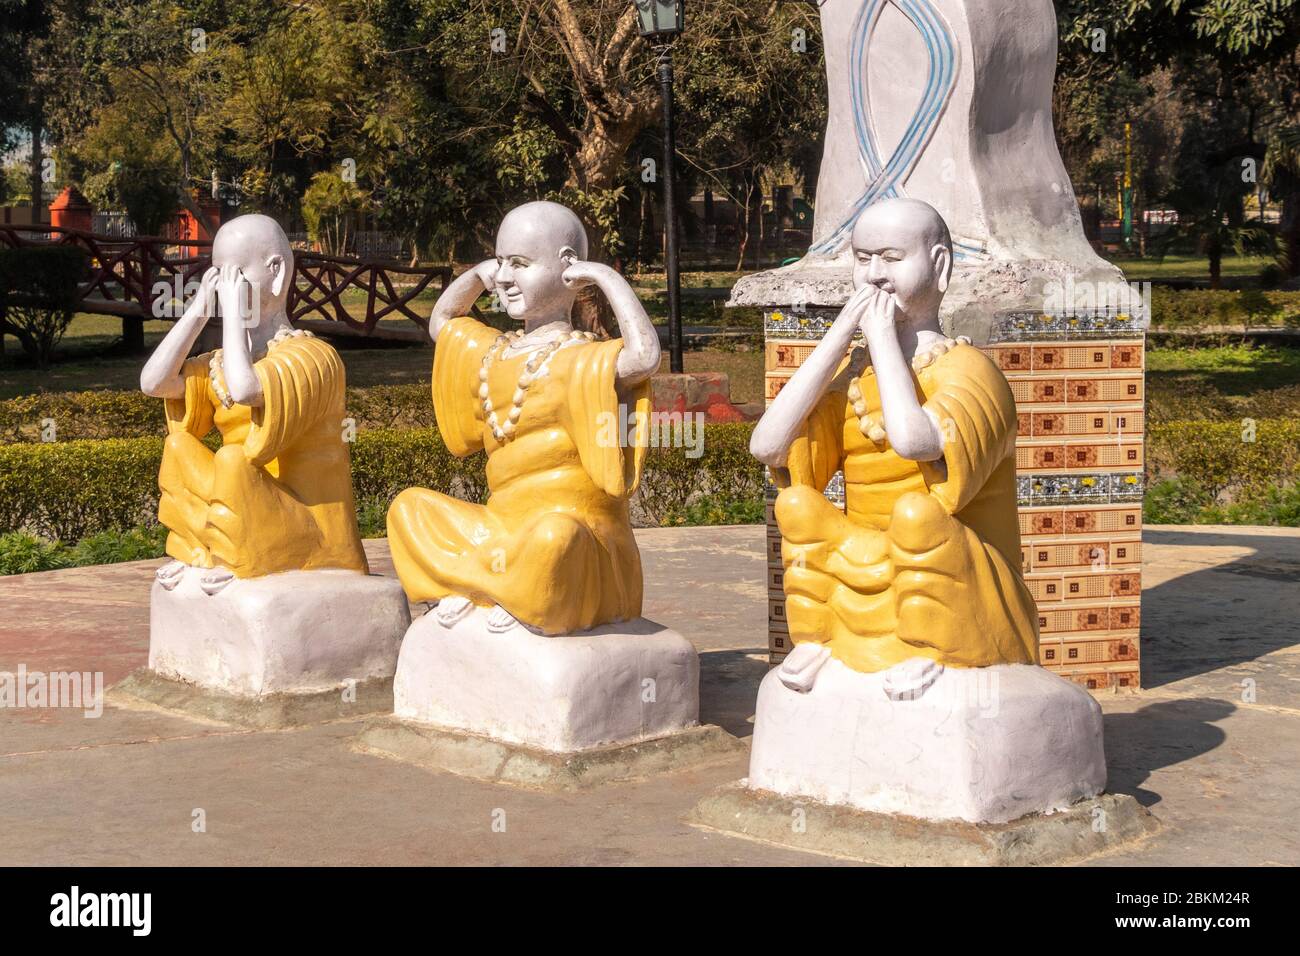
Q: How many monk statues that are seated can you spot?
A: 3